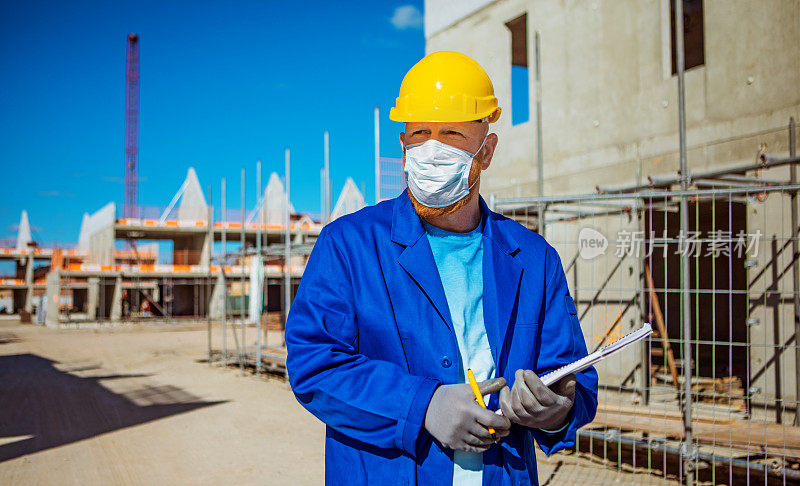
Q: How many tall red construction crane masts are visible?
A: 1